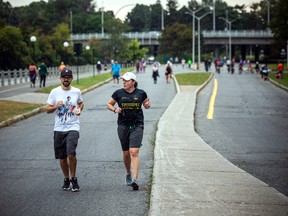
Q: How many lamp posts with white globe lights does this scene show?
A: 3